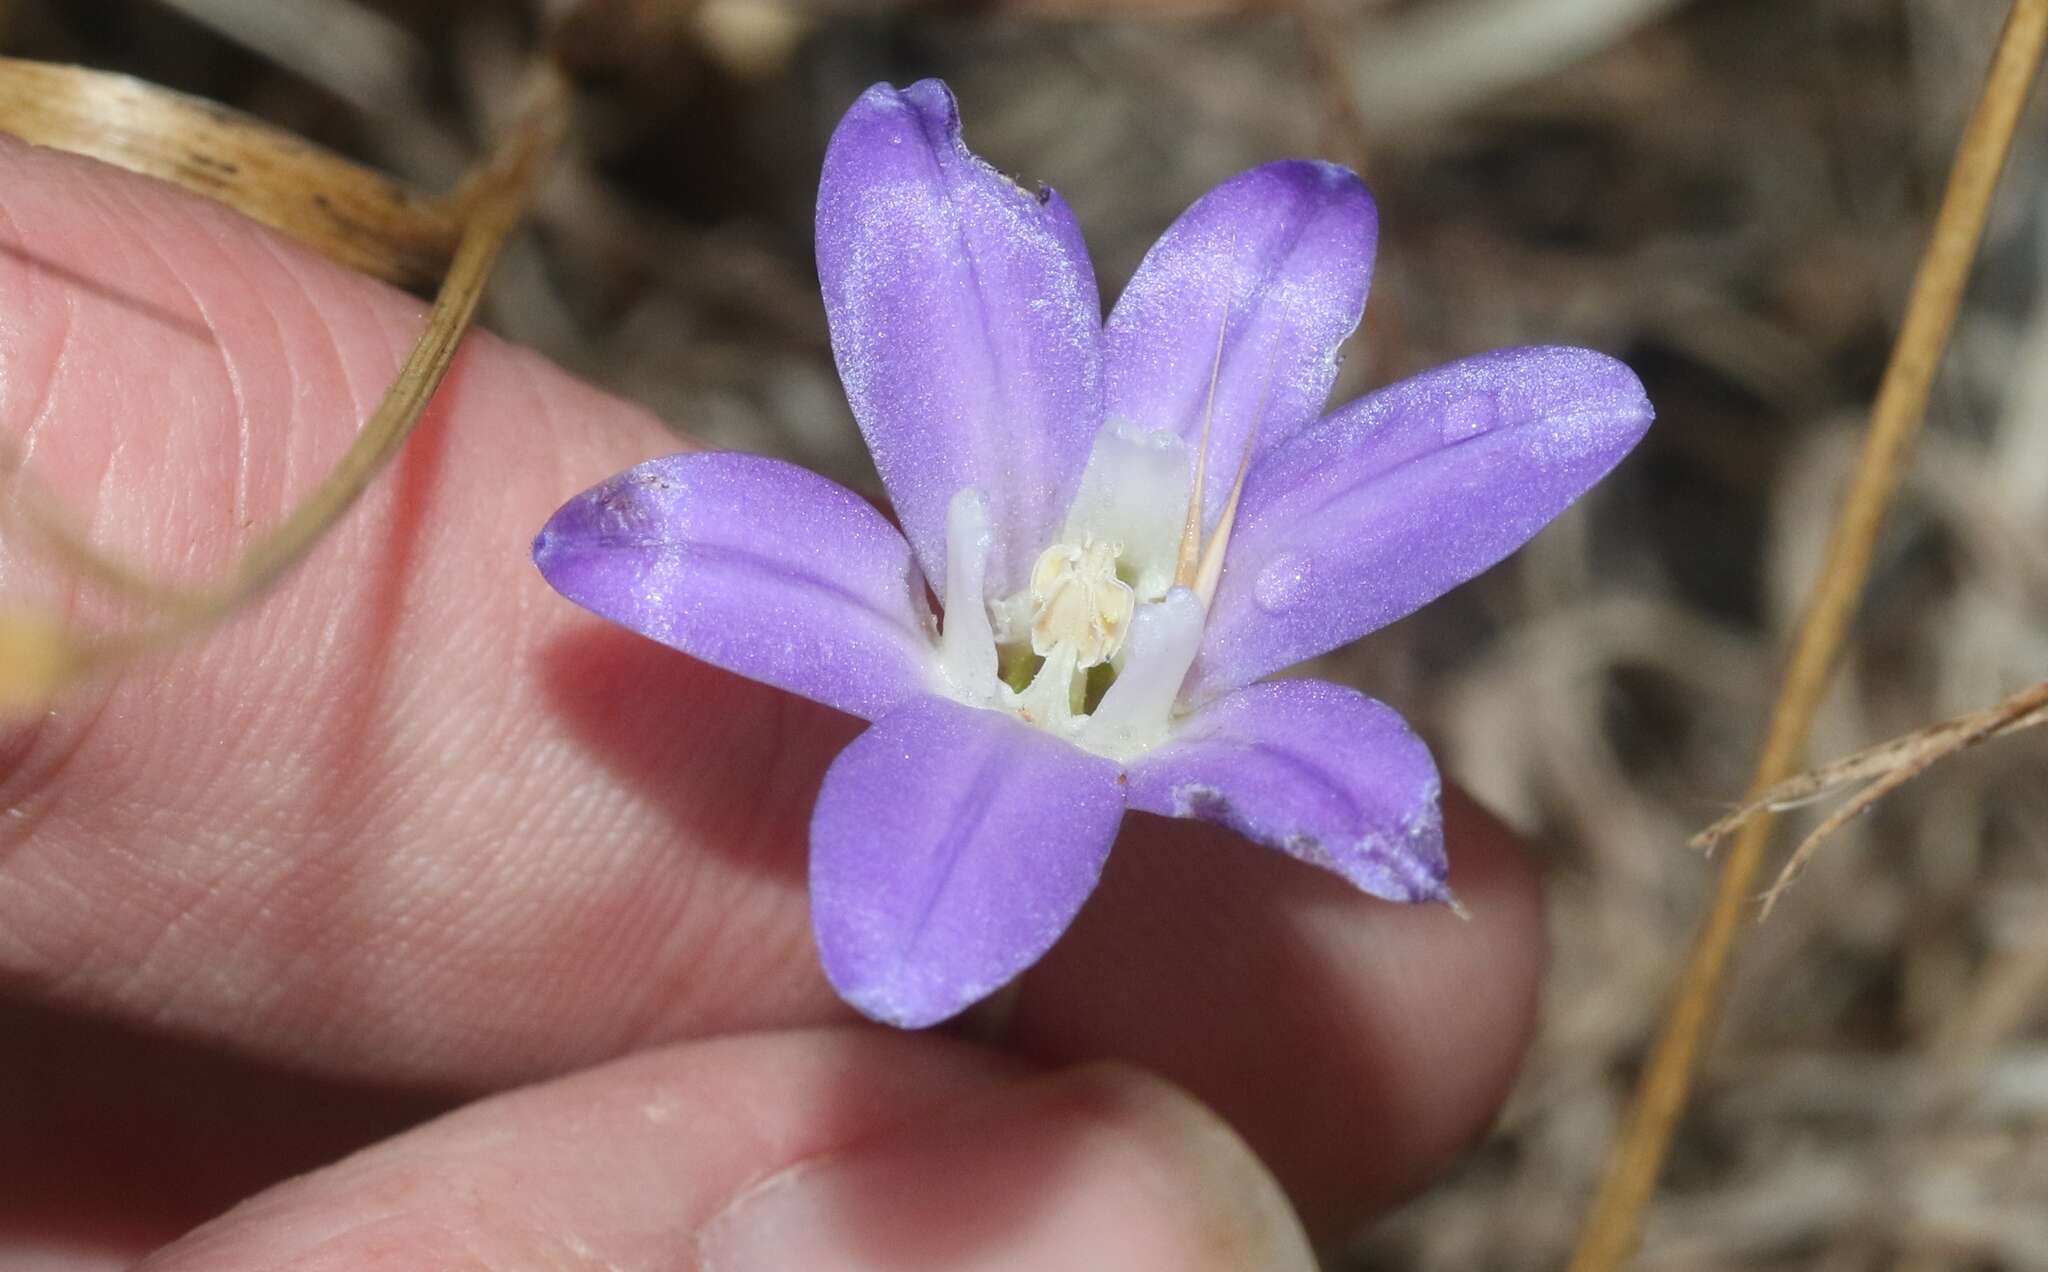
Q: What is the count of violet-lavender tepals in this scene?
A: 6